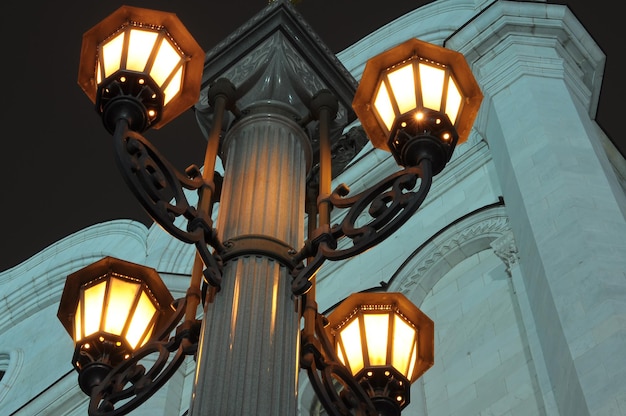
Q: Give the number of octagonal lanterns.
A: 4